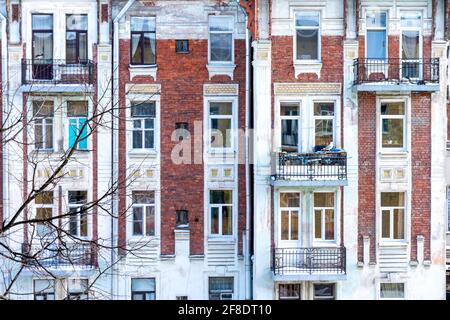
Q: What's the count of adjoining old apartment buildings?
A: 2